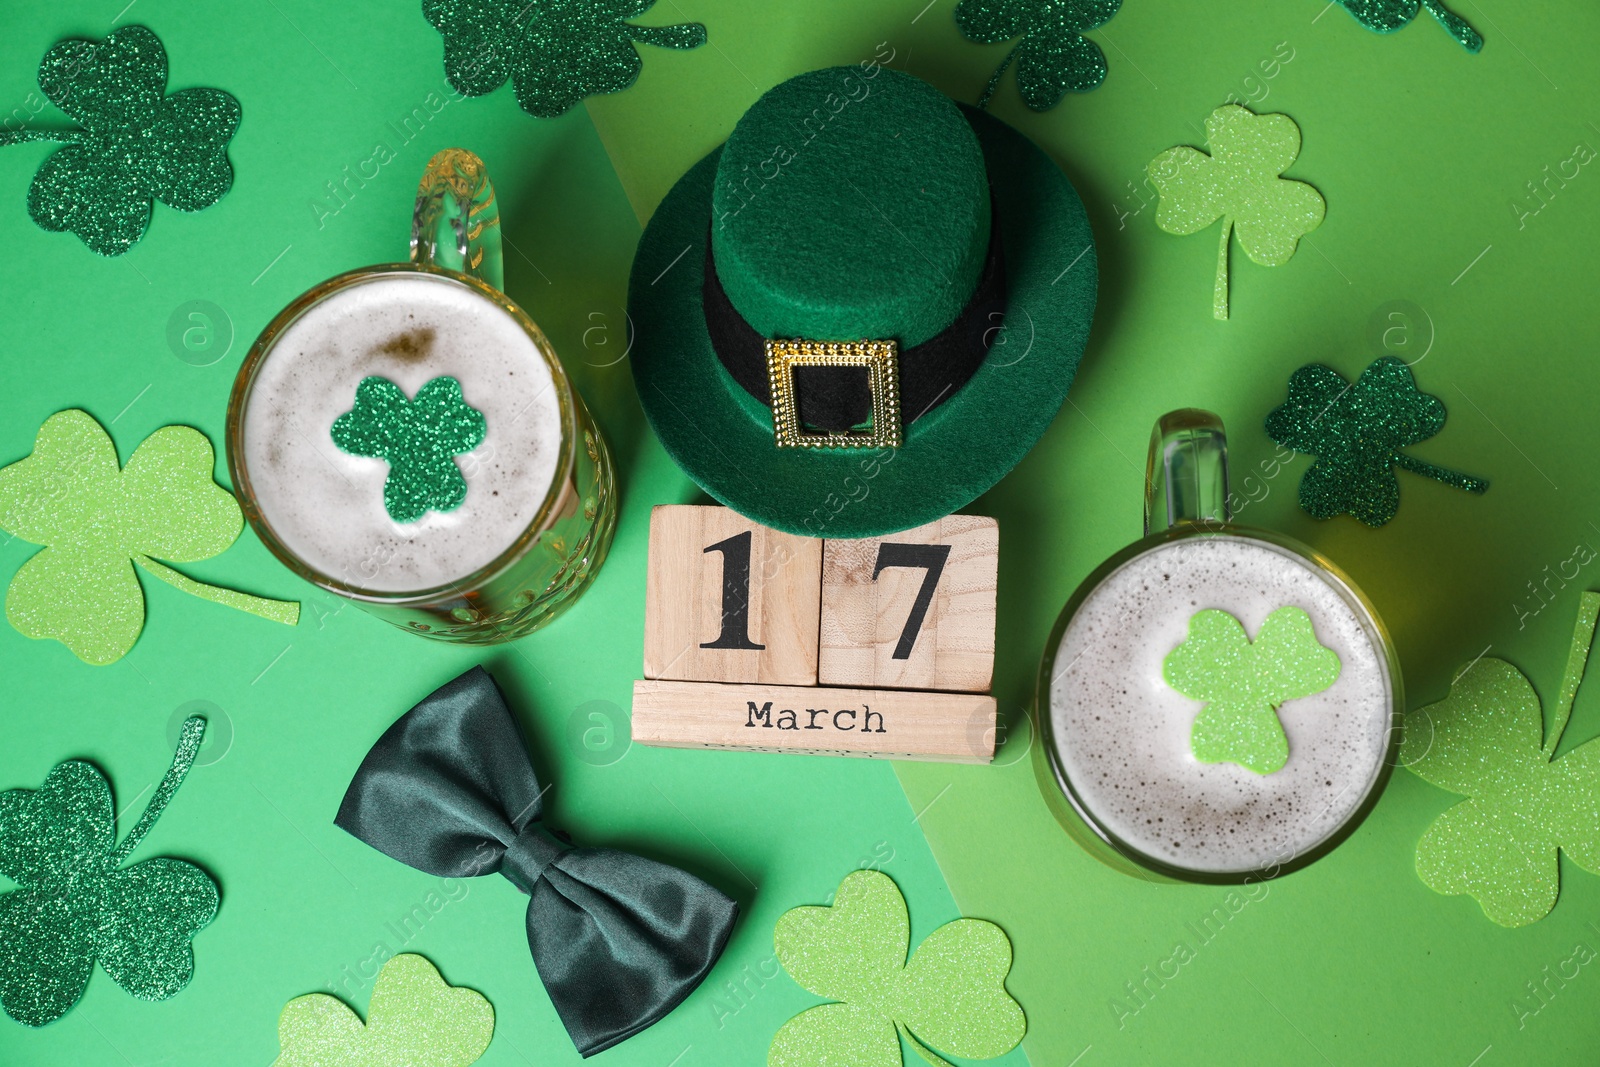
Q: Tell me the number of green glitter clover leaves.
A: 13